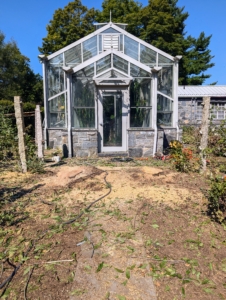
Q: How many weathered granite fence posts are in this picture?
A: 3